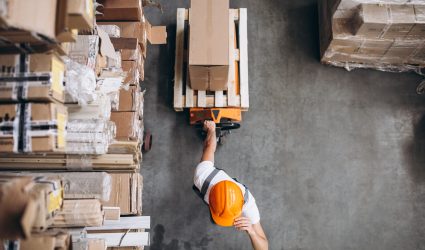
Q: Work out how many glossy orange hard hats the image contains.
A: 1